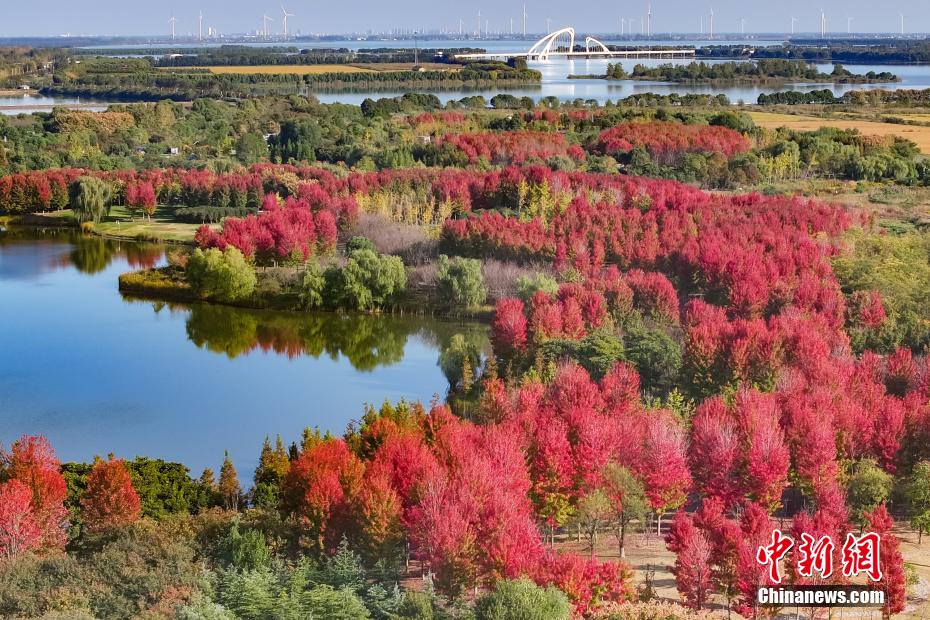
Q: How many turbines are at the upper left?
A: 4